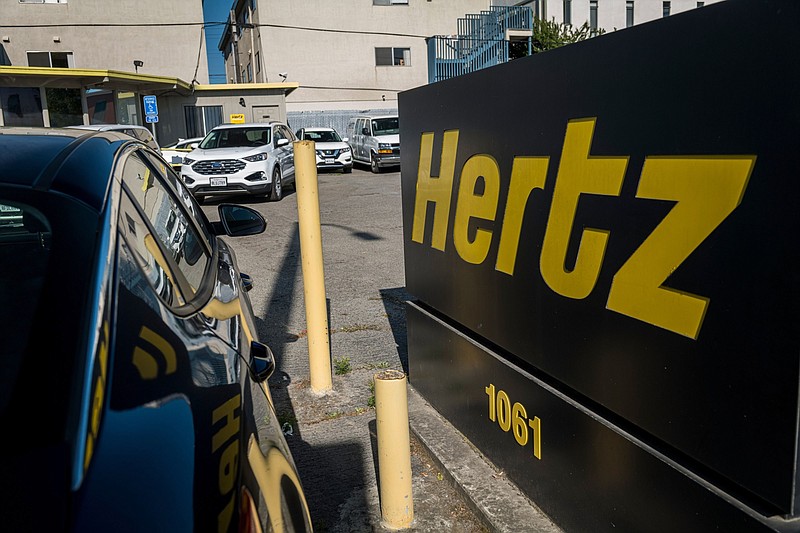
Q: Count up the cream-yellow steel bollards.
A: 2